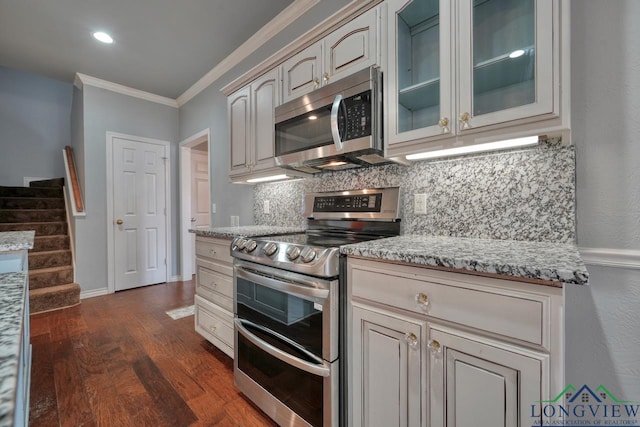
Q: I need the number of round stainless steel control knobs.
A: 5